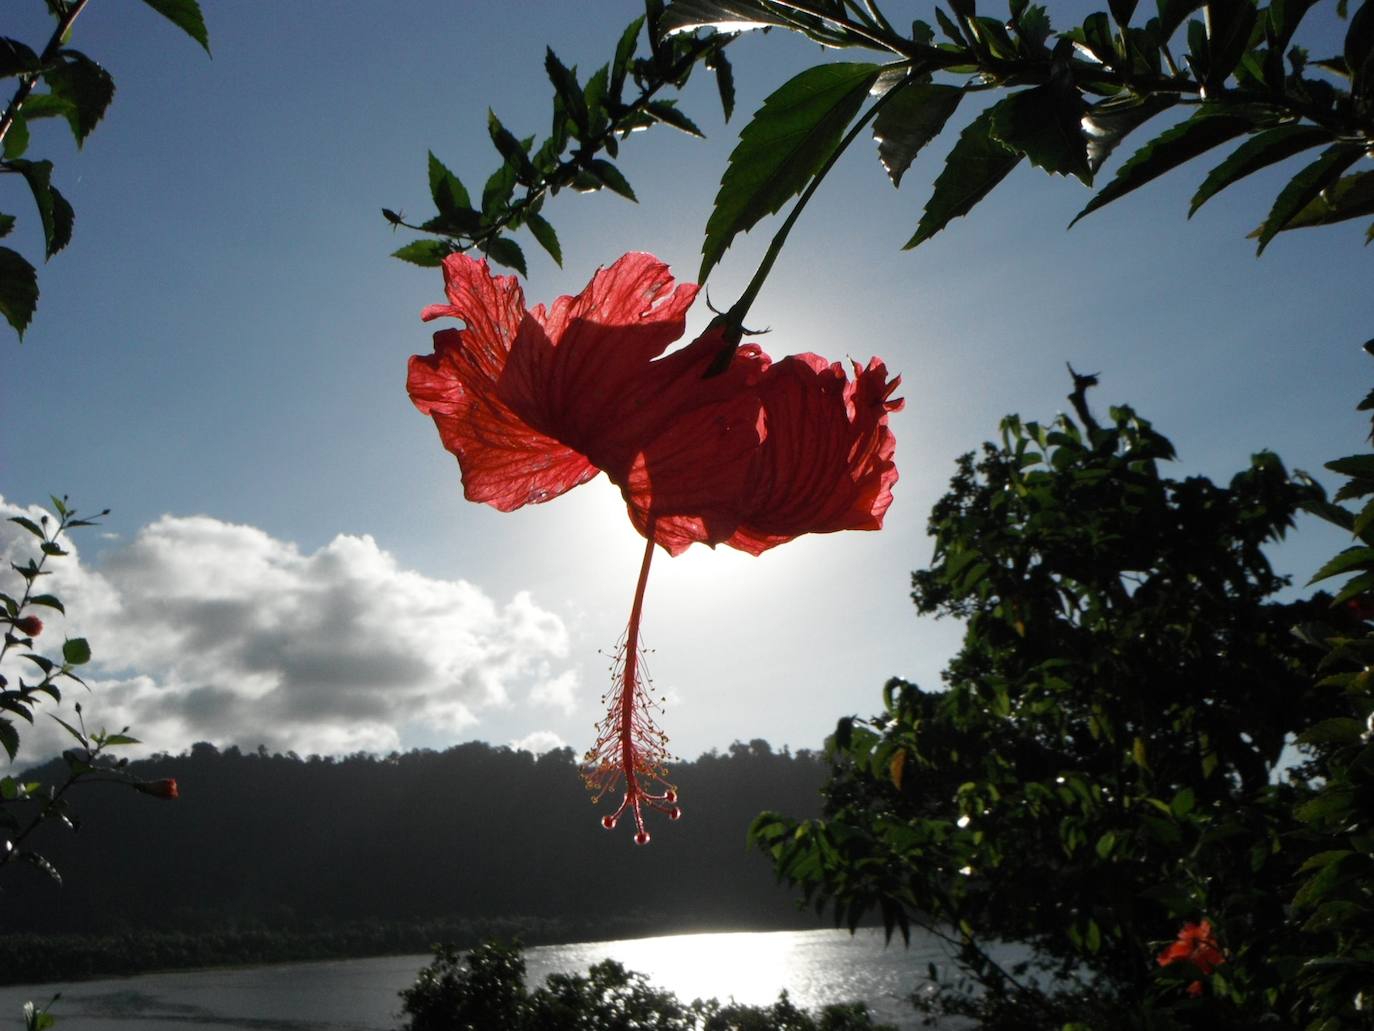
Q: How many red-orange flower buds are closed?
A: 2